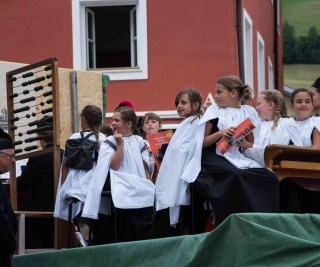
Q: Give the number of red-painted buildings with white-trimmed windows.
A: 1